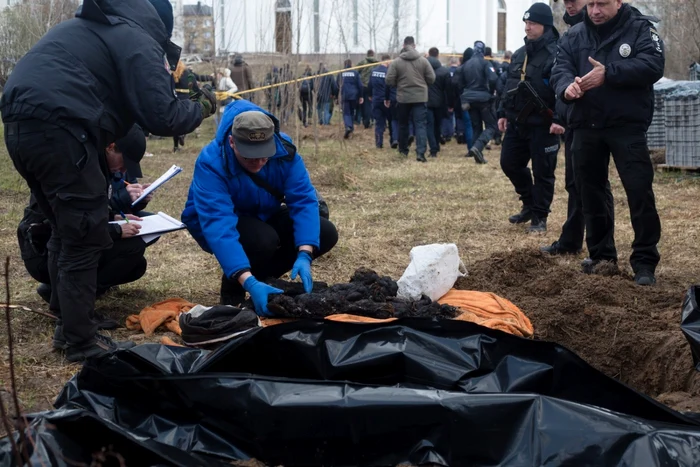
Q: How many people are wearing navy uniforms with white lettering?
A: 2